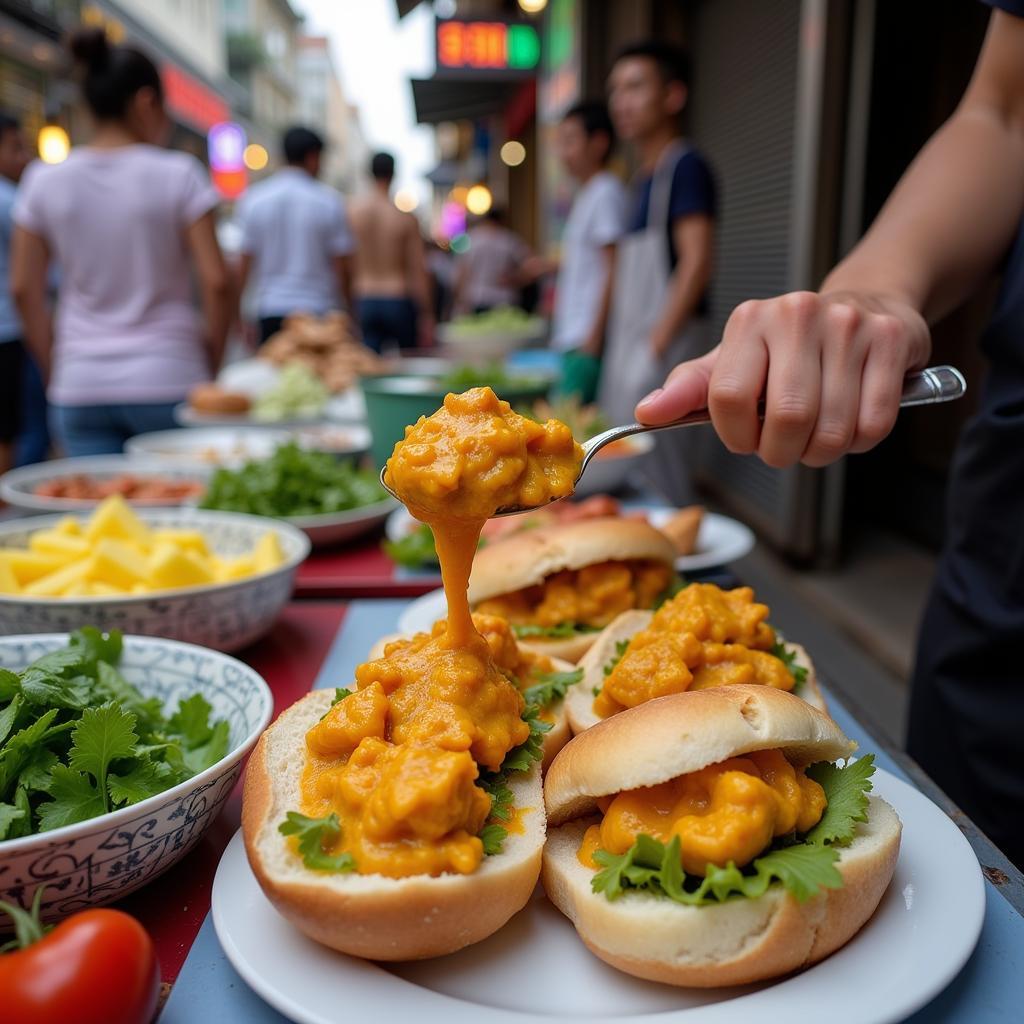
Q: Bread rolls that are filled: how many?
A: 5